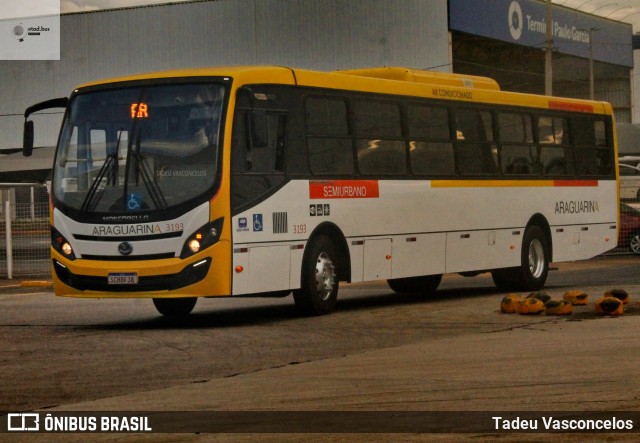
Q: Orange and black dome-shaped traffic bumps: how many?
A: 7